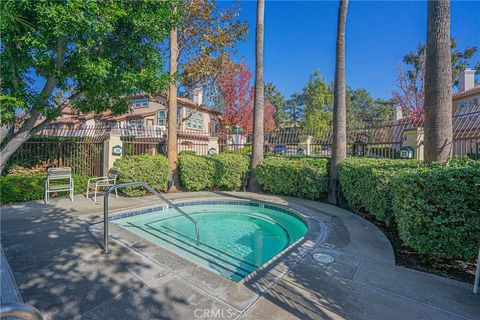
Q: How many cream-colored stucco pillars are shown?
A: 4